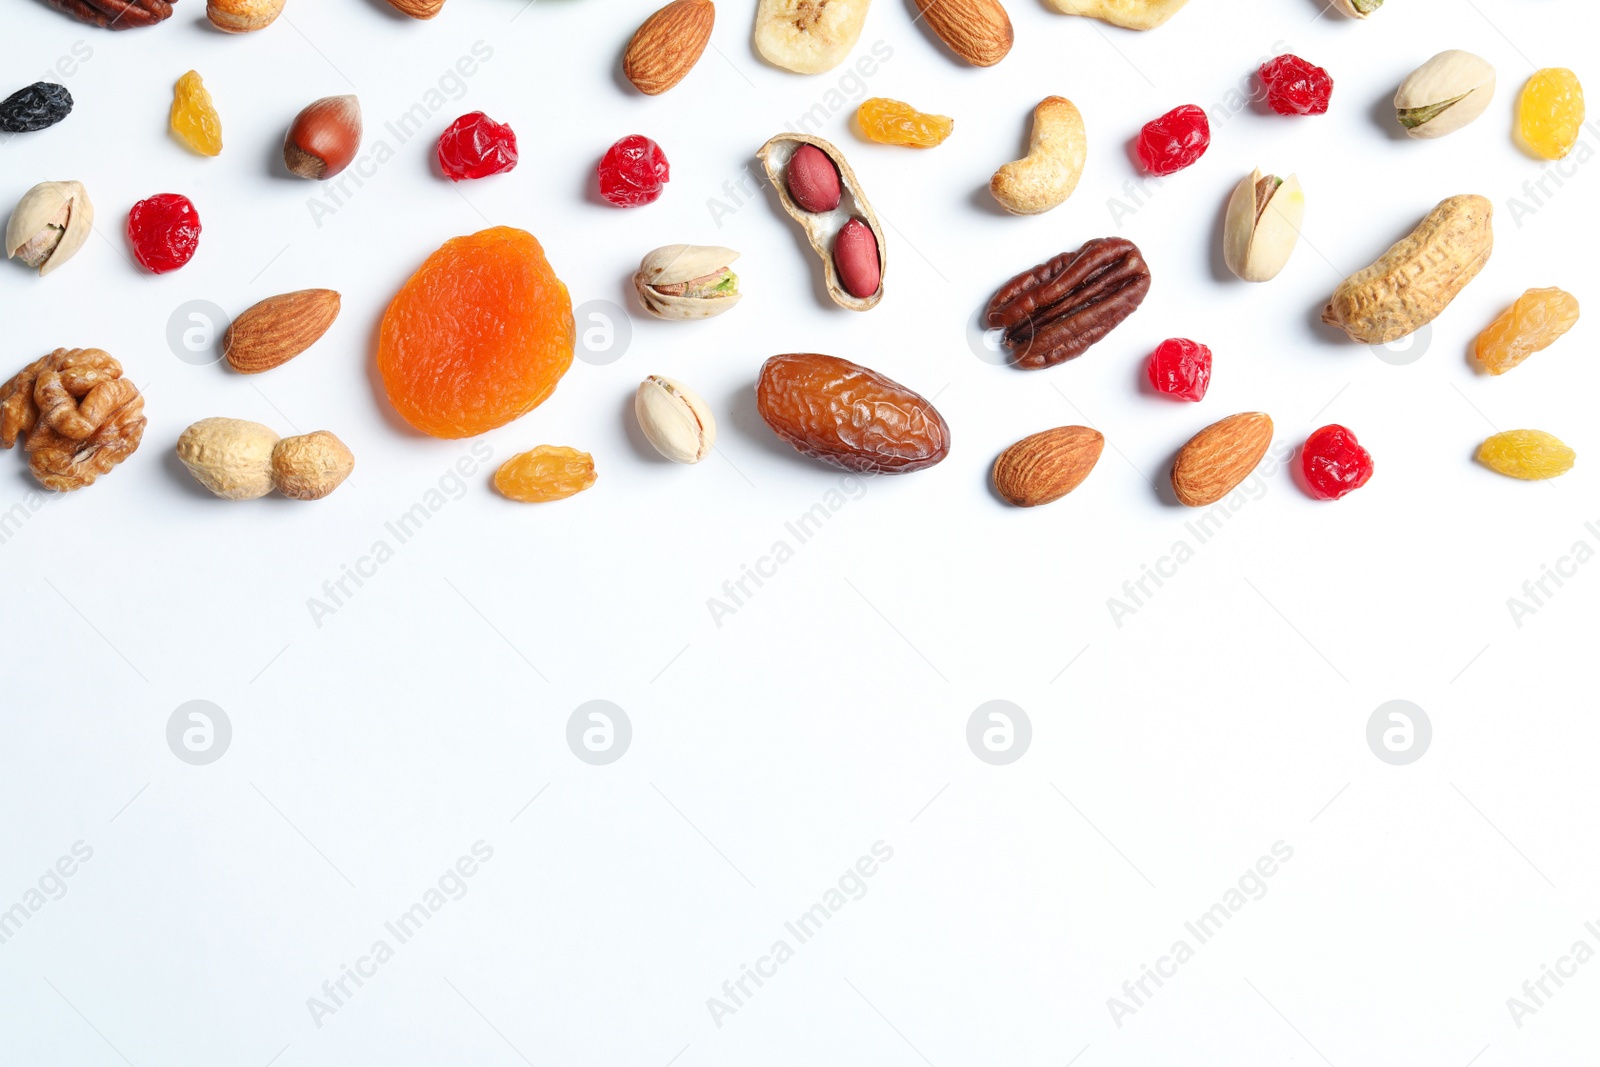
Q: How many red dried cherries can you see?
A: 7